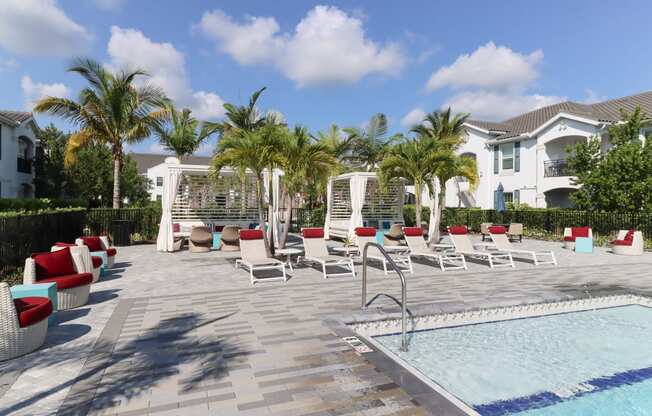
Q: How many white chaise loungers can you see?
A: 6